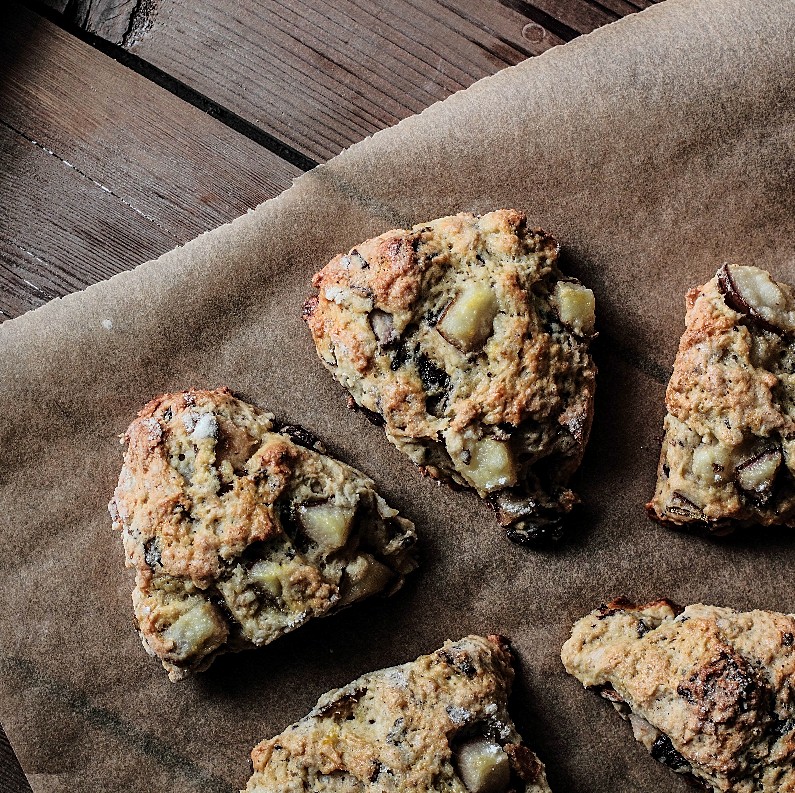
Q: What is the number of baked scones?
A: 5